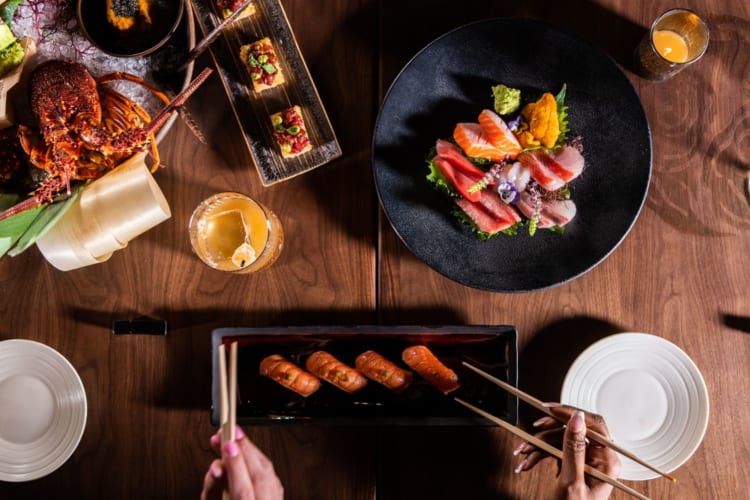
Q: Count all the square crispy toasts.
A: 3